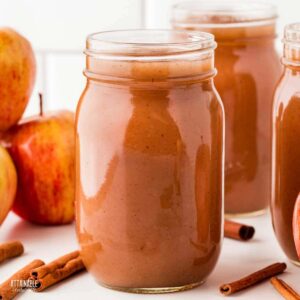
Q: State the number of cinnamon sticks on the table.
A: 6